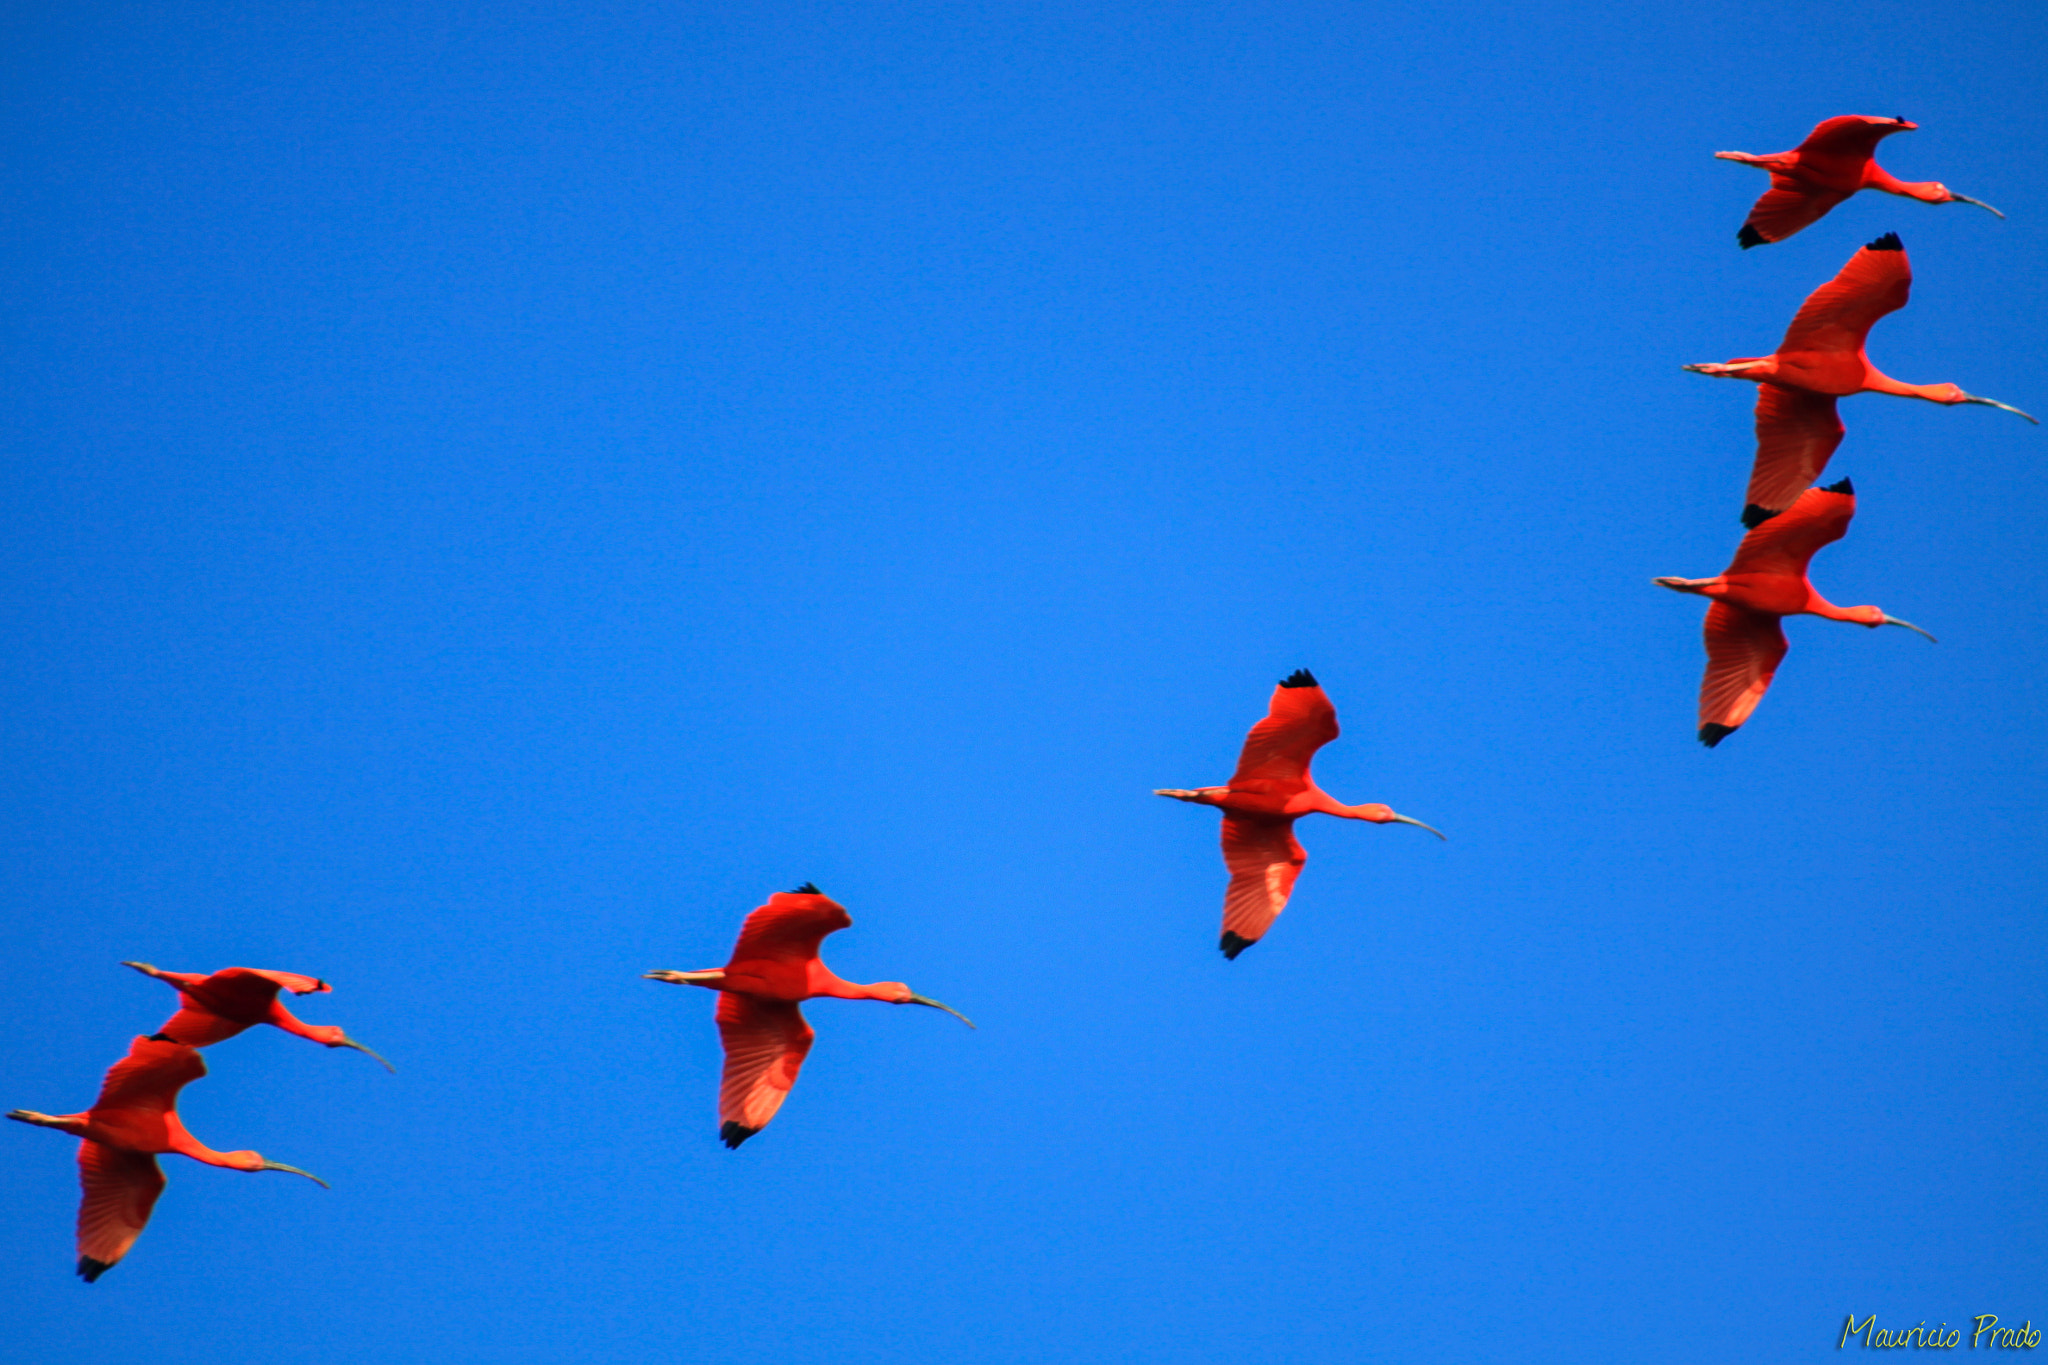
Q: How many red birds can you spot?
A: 7